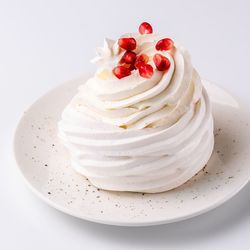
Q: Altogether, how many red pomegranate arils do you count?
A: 8